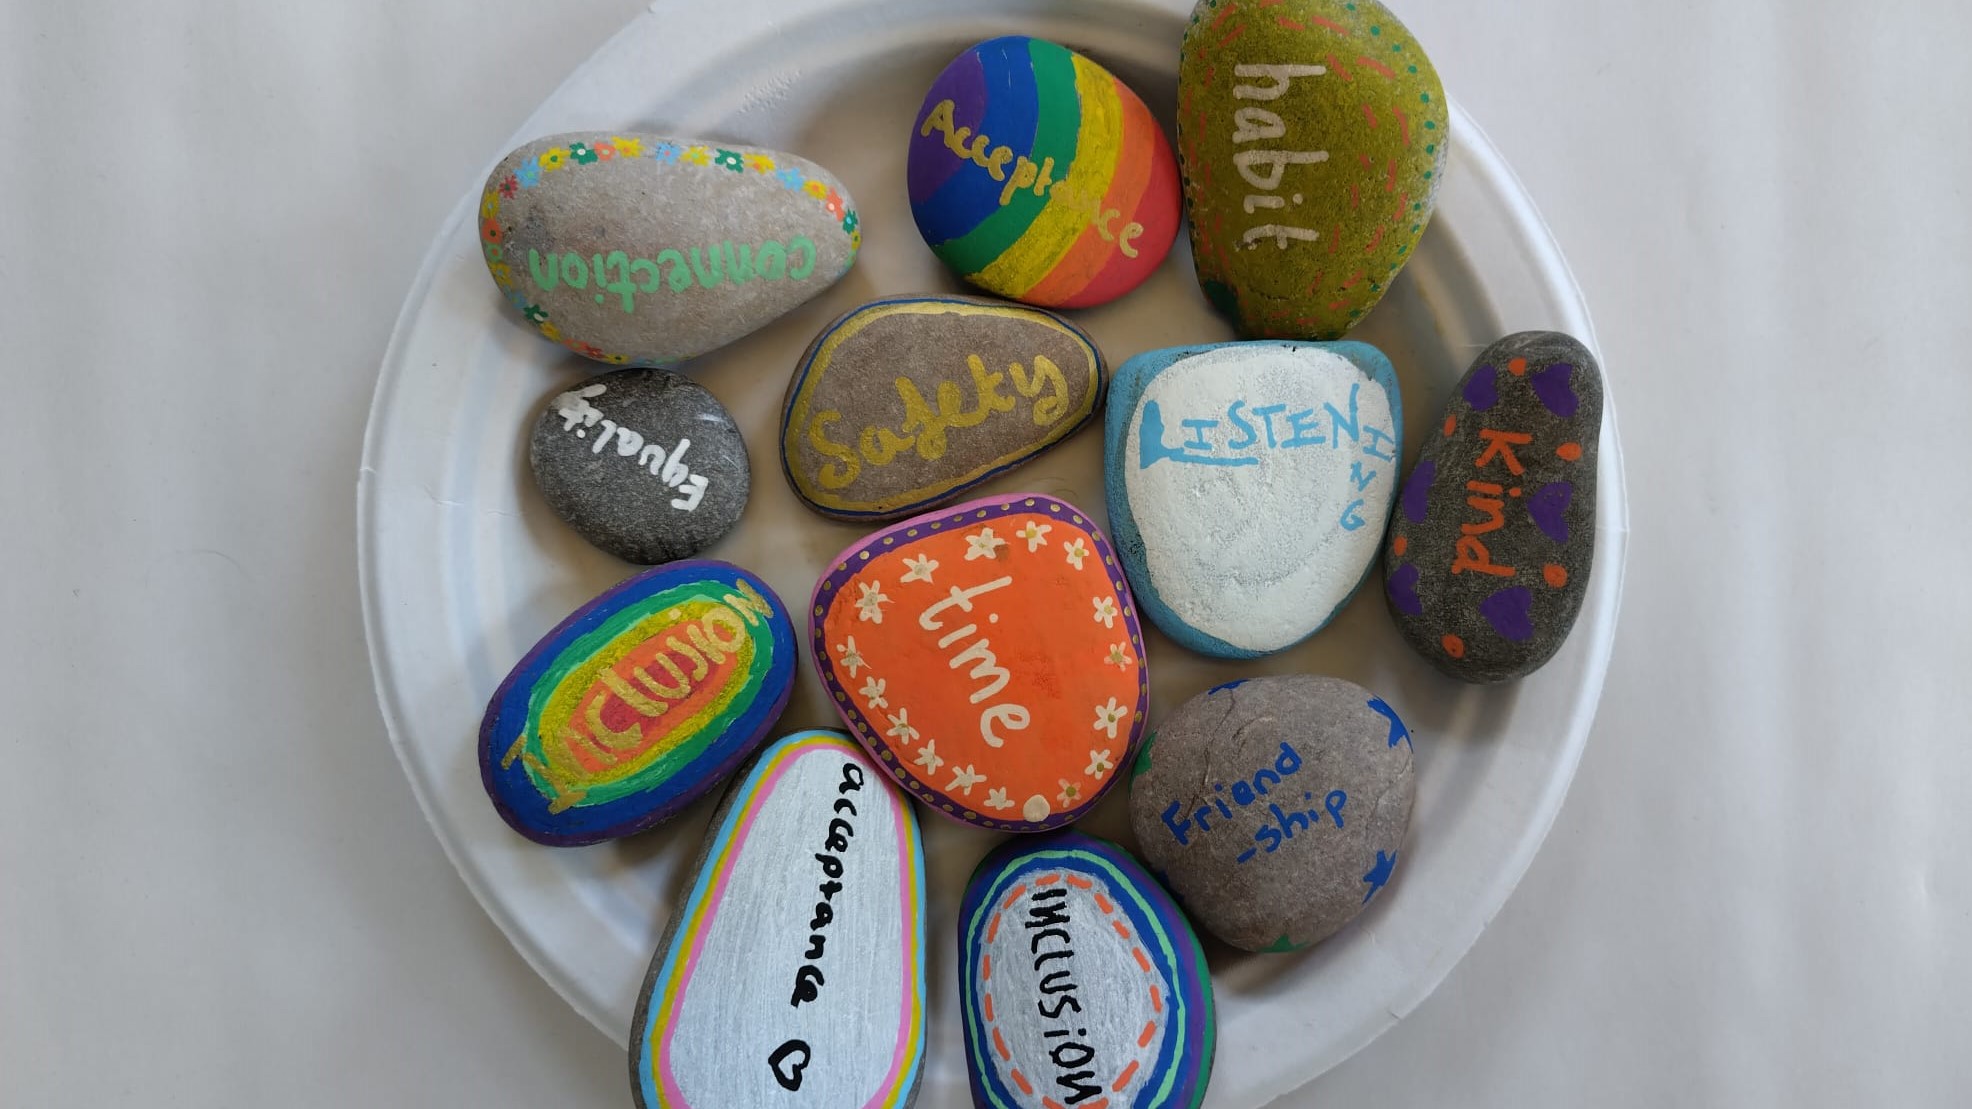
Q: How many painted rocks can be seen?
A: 12